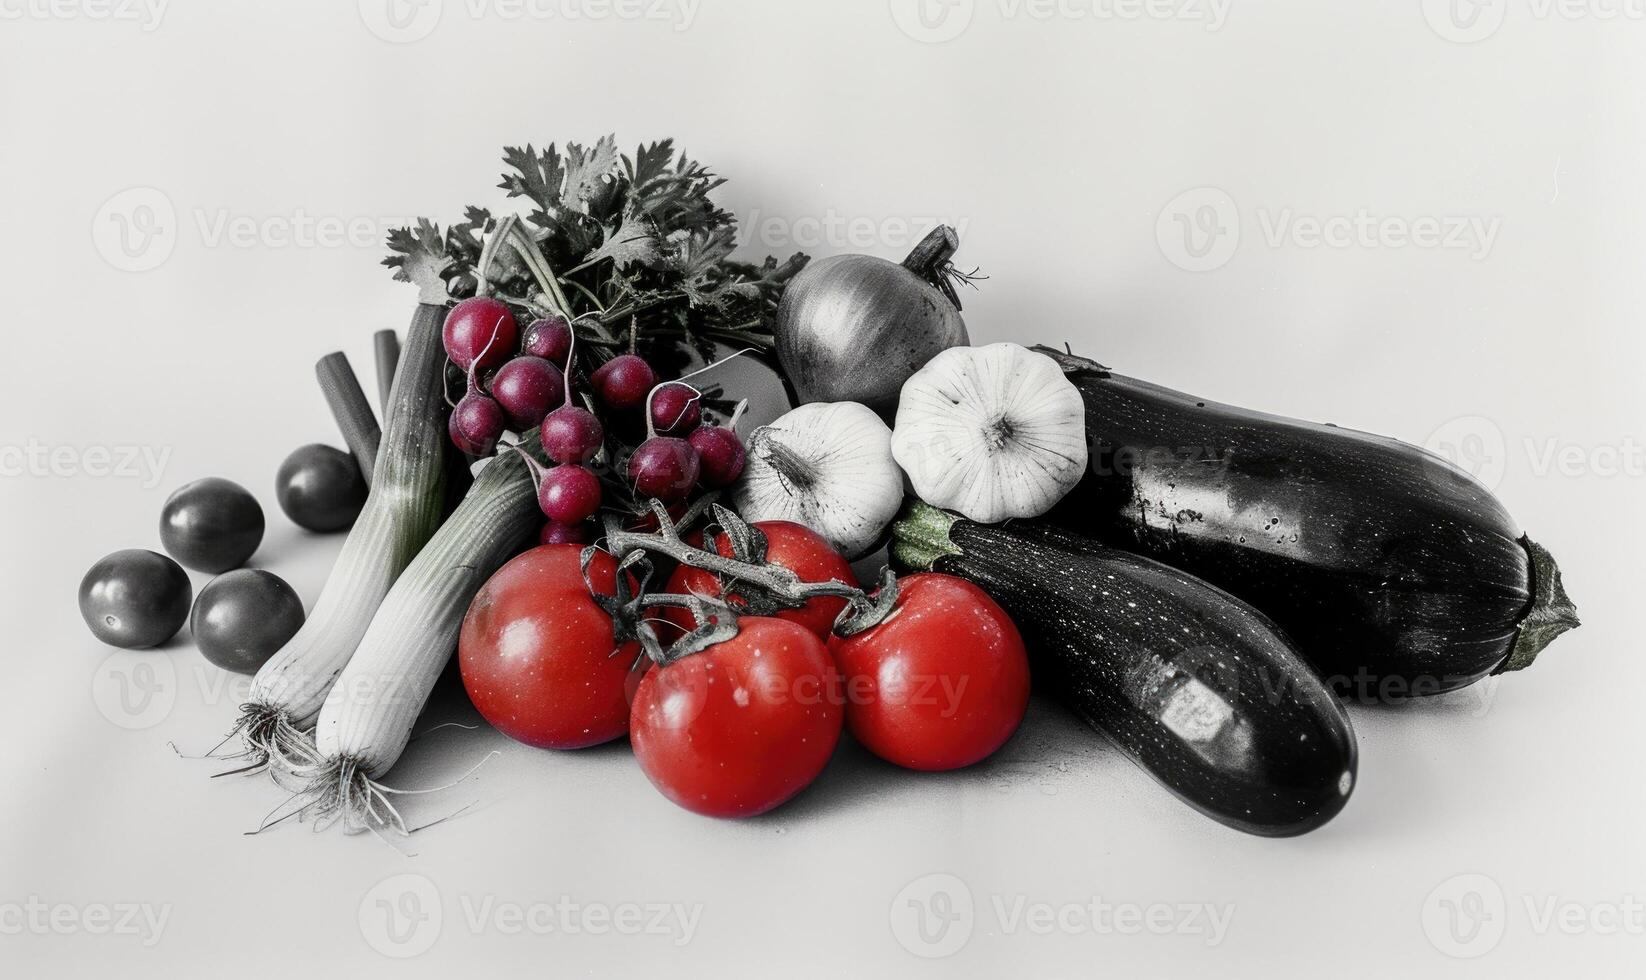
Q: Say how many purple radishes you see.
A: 11